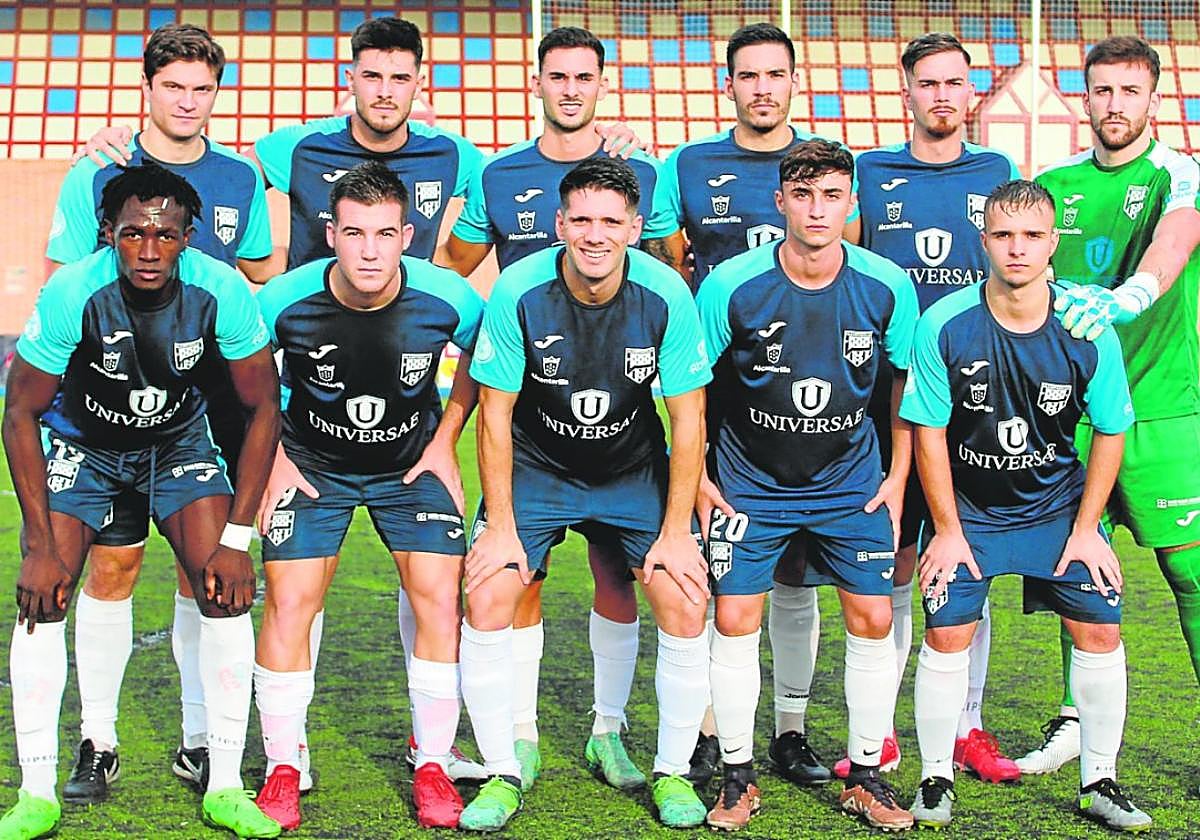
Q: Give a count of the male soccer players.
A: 11